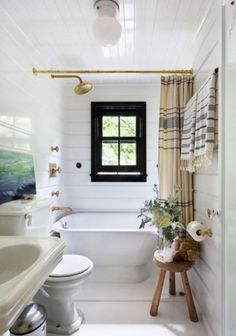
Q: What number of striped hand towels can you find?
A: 2